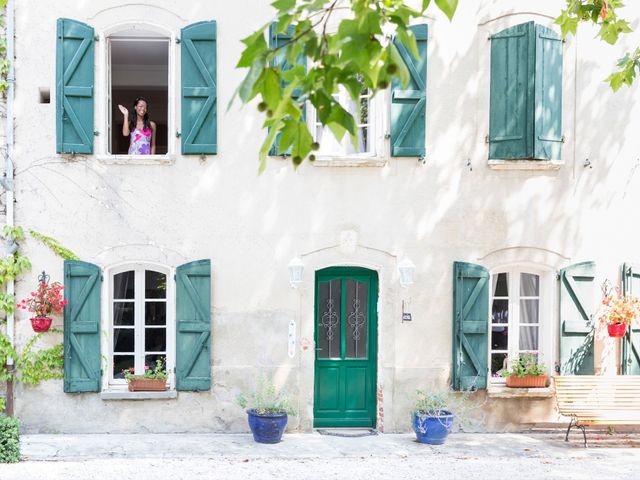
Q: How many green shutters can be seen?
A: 11